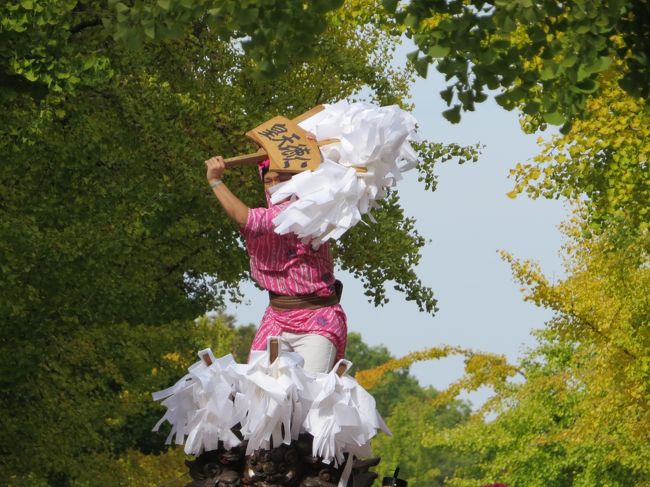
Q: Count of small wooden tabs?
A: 3